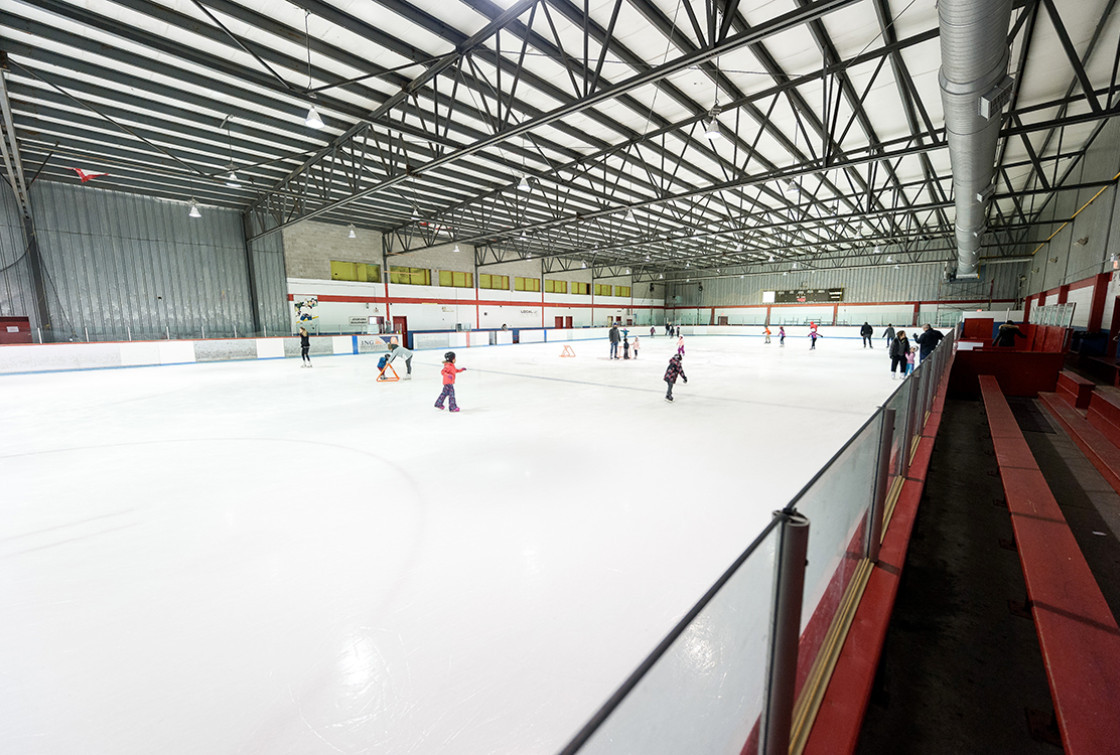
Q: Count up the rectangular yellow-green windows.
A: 9